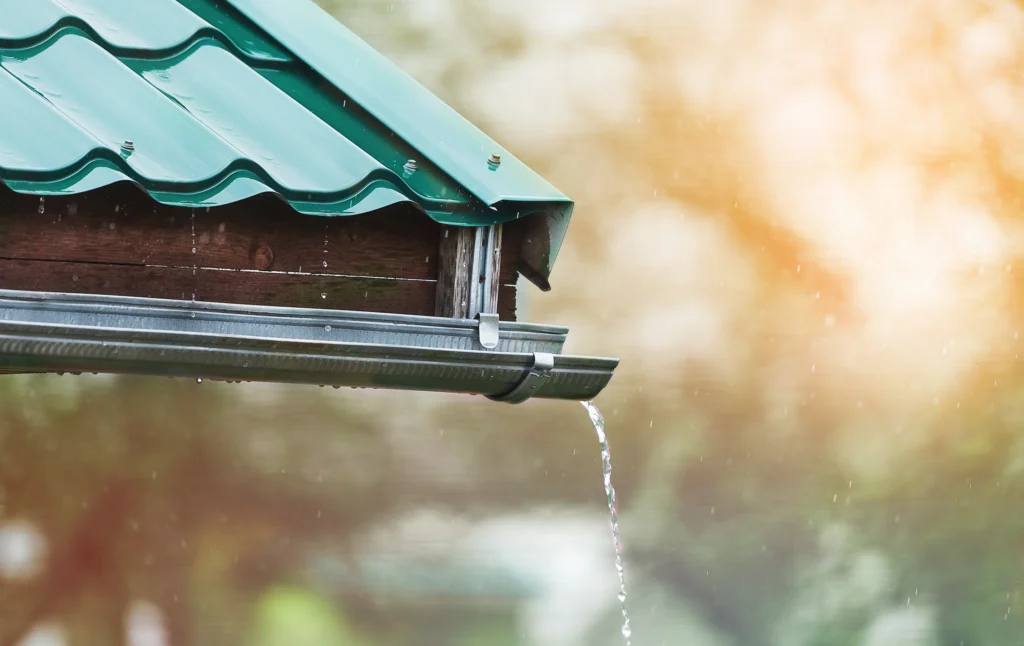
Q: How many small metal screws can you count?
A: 3